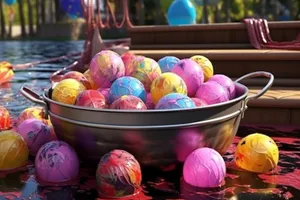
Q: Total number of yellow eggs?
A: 5